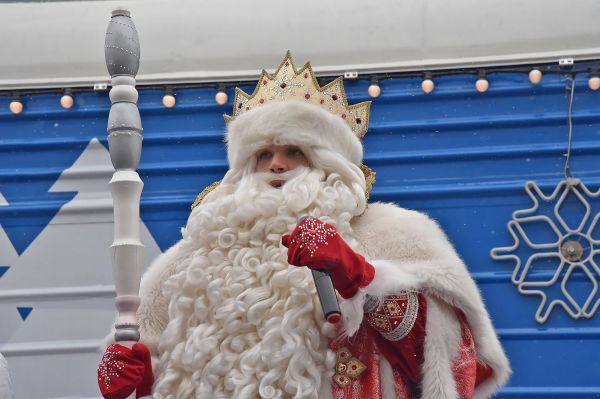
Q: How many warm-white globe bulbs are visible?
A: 9